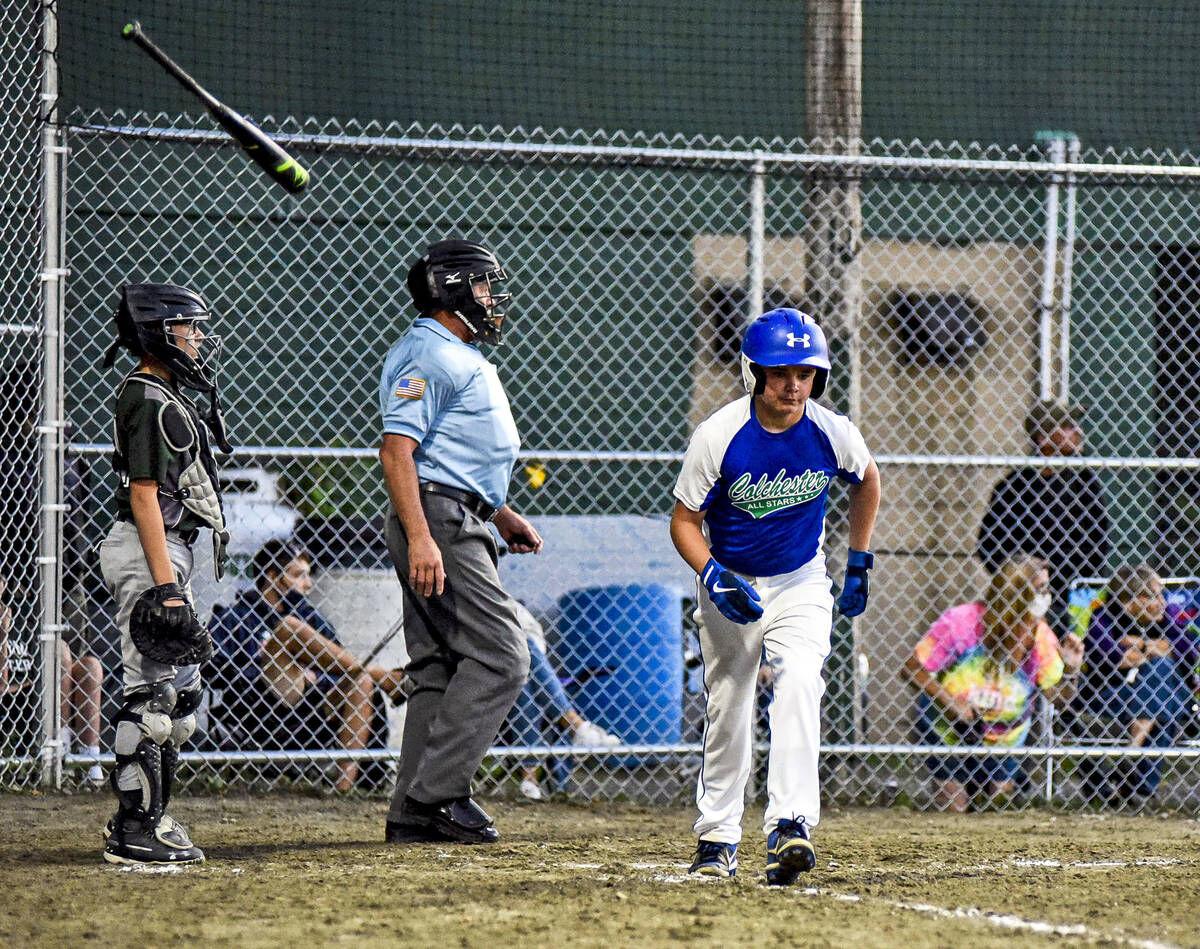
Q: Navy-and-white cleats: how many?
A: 2